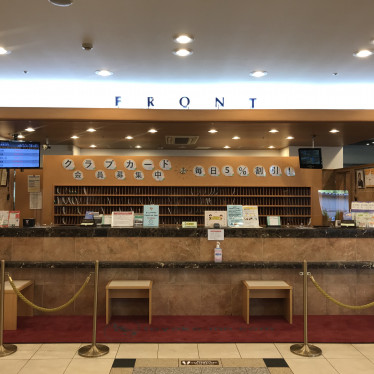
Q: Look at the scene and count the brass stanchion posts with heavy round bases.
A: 3